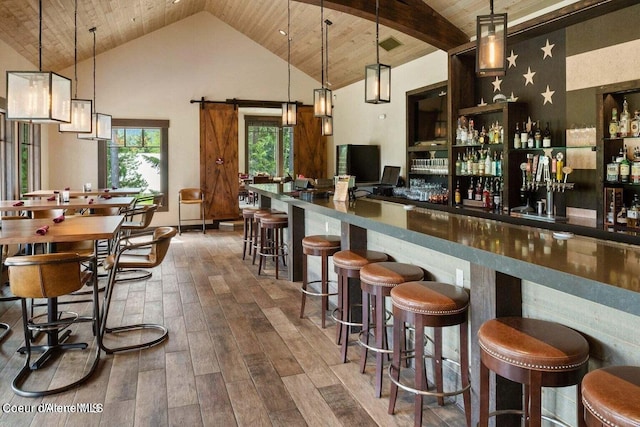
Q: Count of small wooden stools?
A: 9